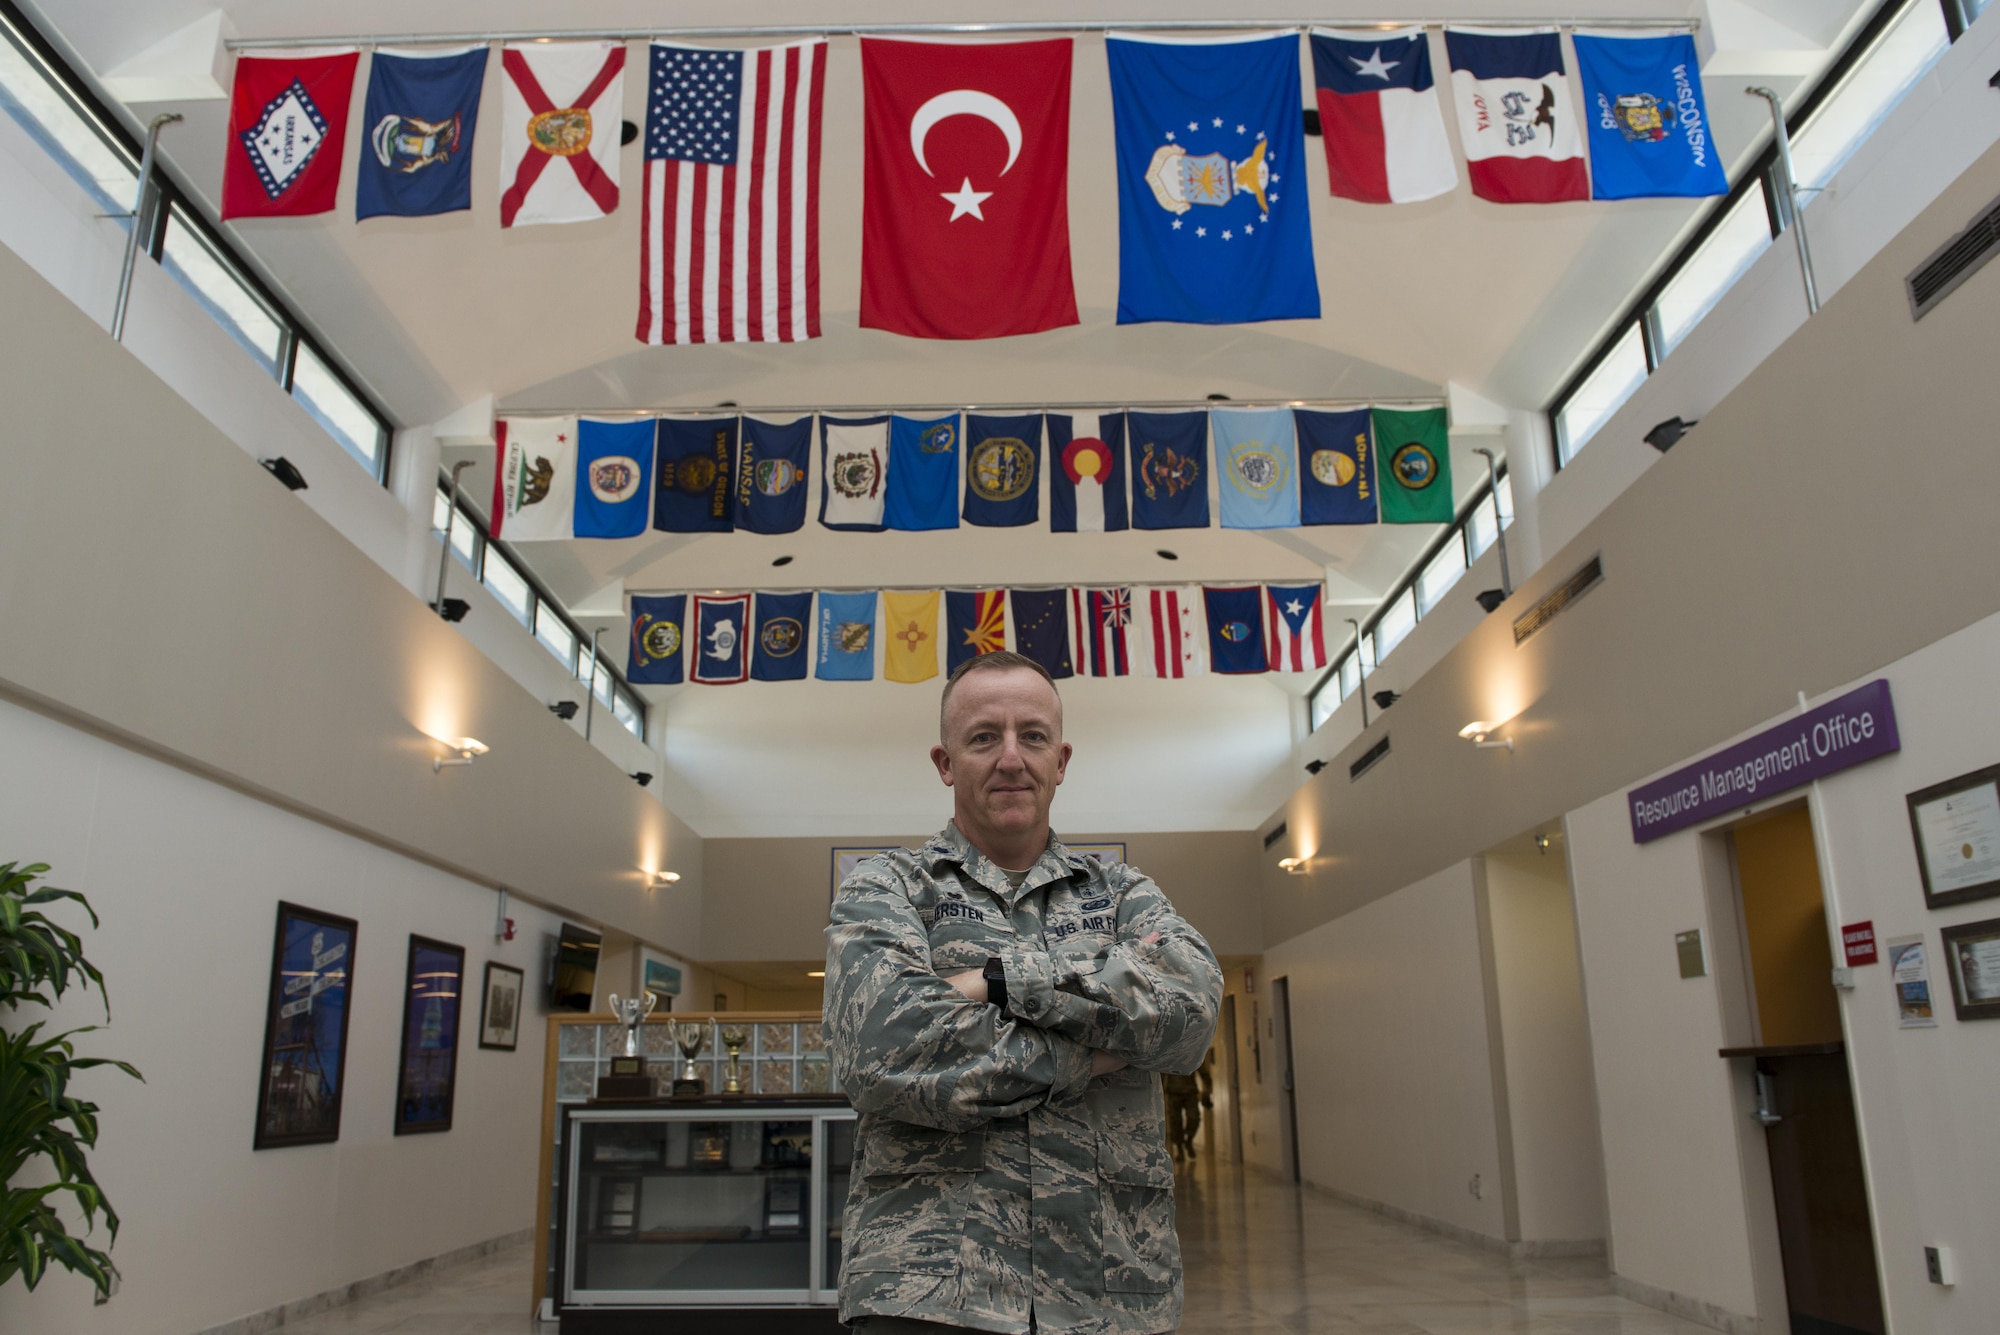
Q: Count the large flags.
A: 3